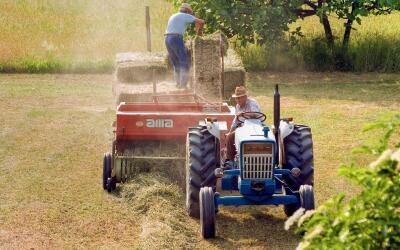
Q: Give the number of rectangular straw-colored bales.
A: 4